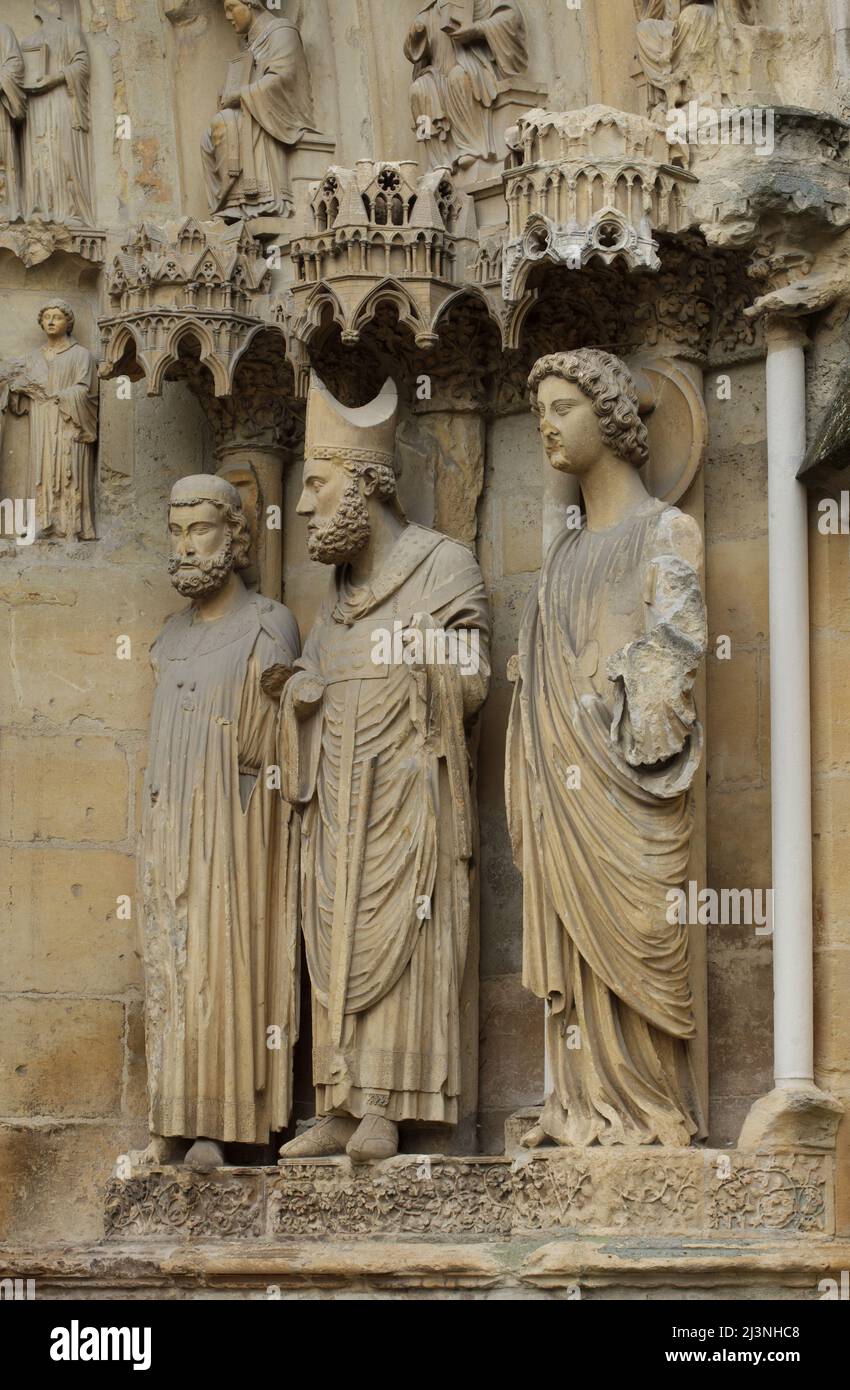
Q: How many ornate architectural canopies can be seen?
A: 3